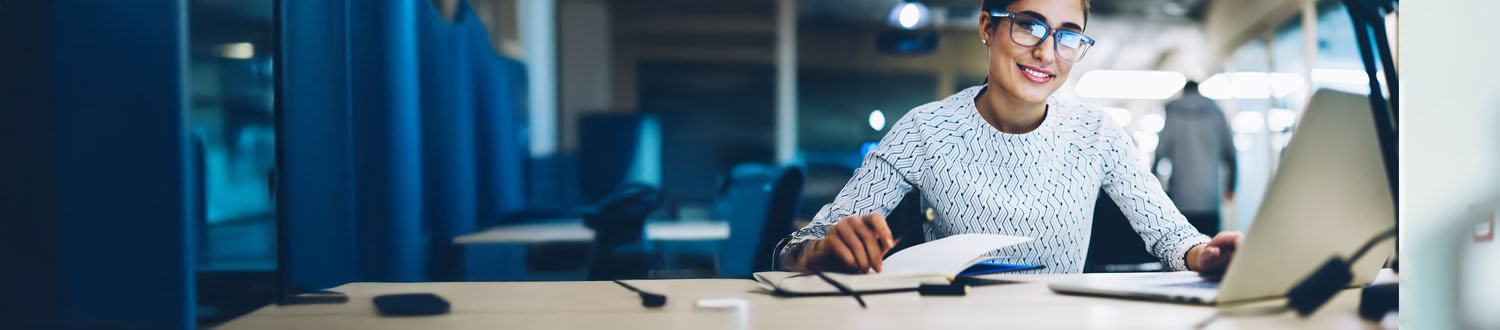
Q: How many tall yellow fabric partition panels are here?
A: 0